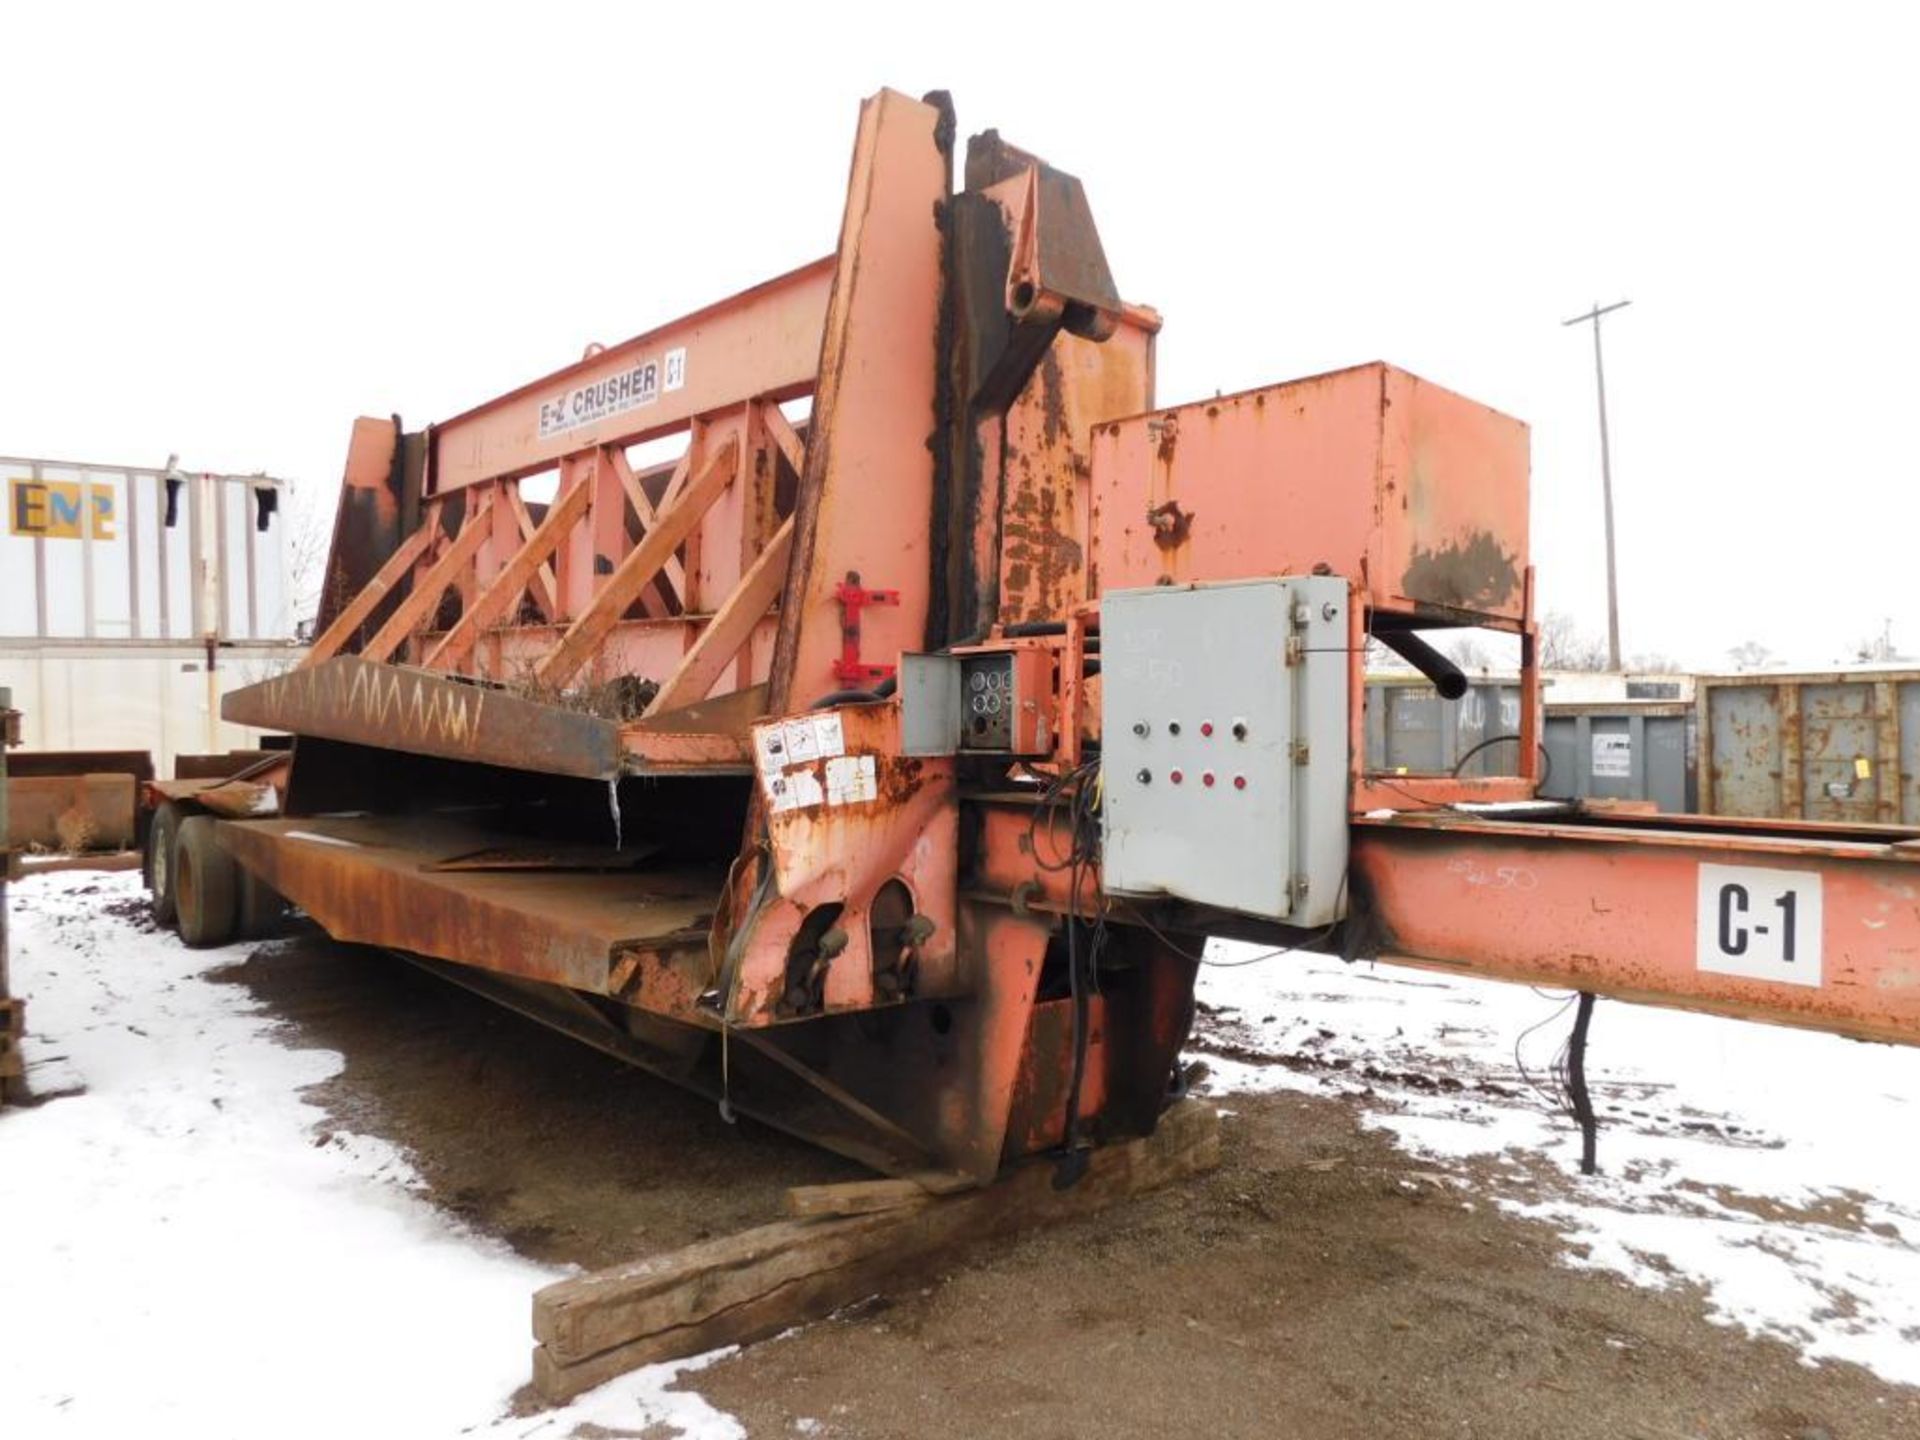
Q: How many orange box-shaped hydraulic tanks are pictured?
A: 1